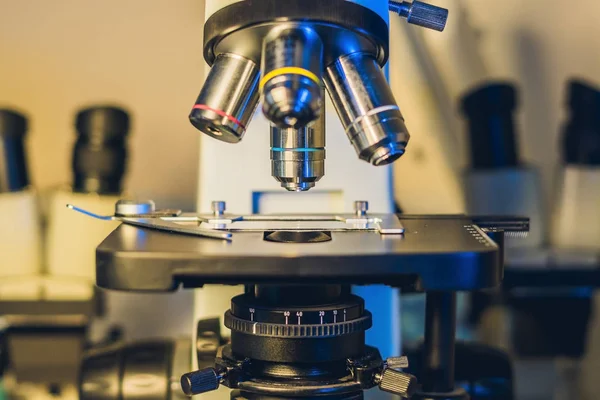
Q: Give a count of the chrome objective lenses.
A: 4